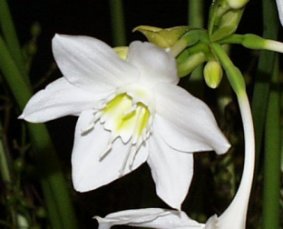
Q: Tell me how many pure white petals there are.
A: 6